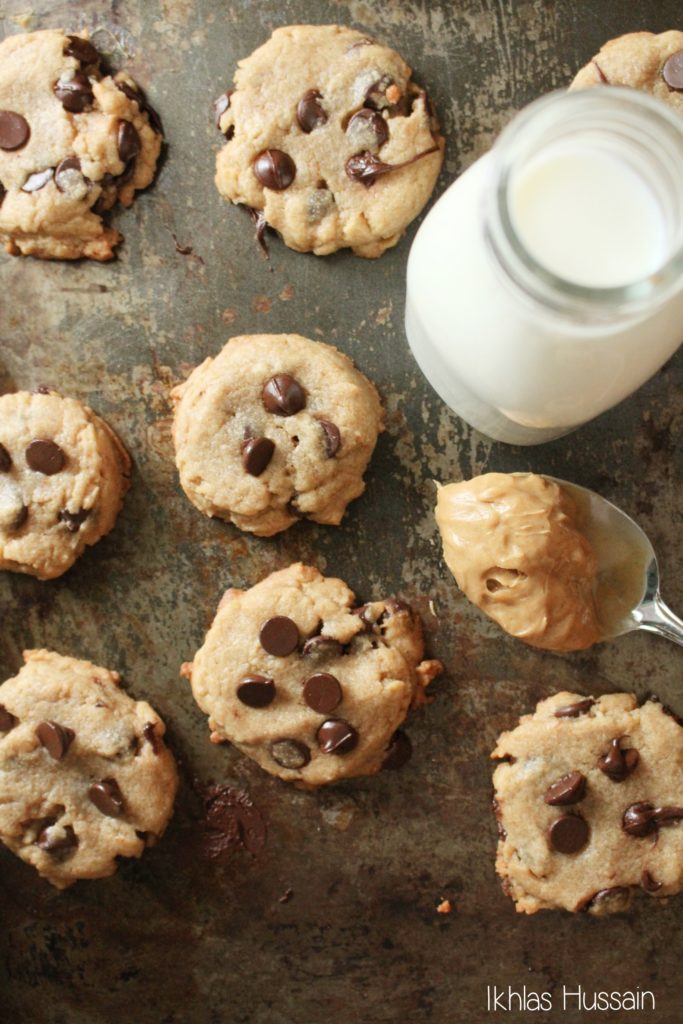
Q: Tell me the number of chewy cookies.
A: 8